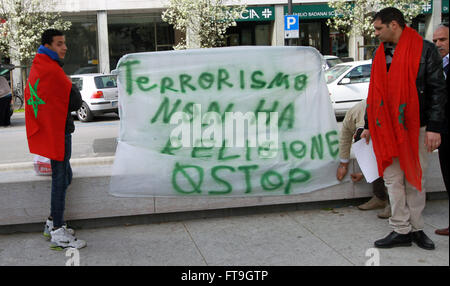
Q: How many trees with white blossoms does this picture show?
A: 3